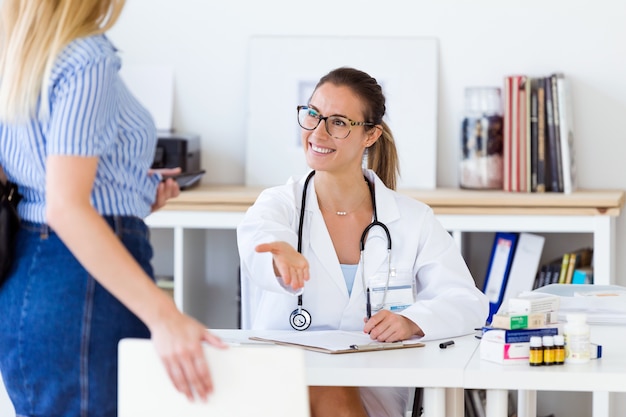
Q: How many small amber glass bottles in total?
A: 3